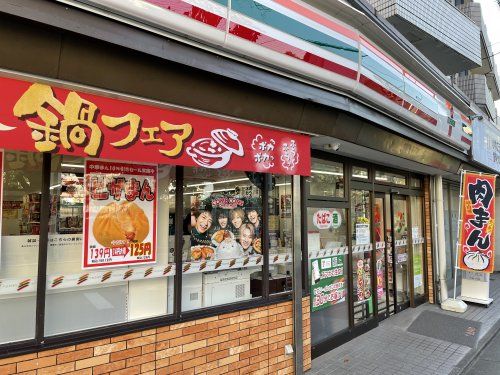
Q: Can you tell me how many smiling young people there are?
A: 5